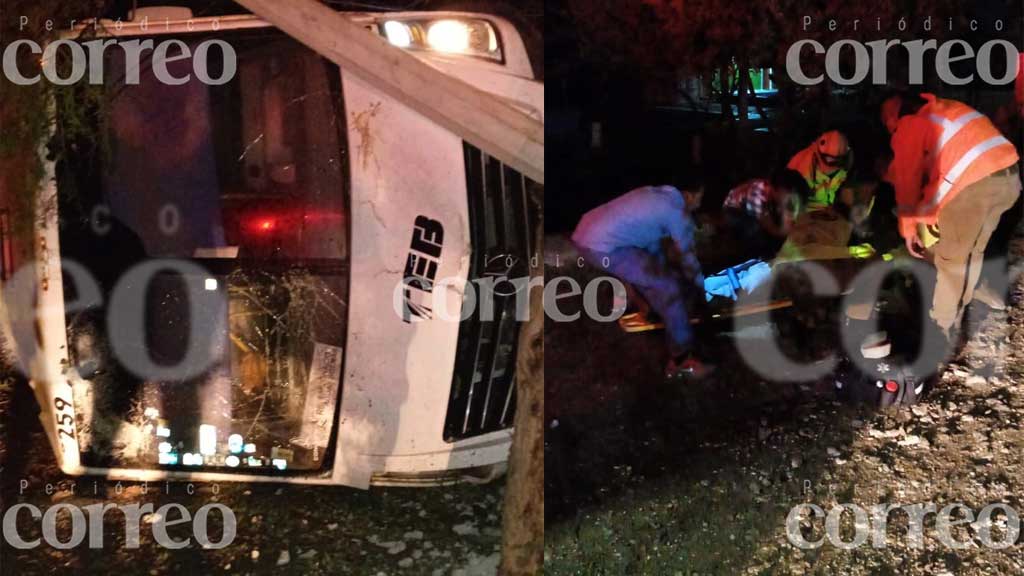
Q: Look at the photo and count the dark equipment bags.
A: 1